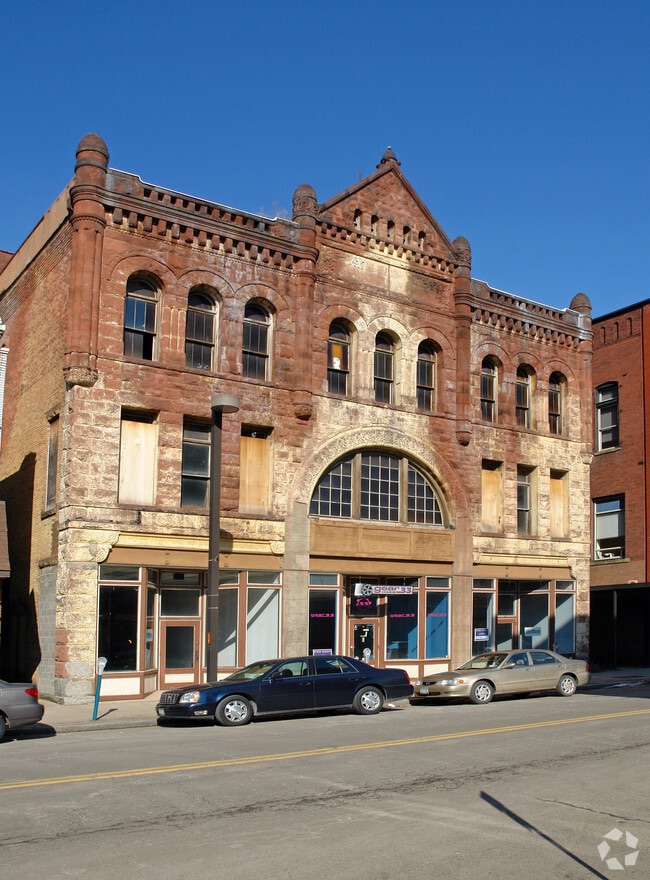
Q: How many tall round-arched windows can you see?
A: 9